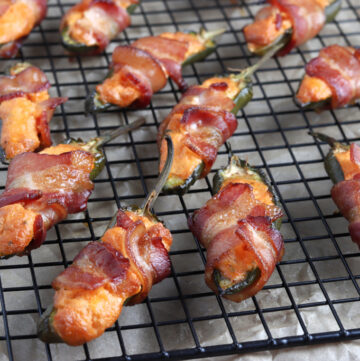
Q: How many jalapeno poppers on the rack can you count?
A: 11